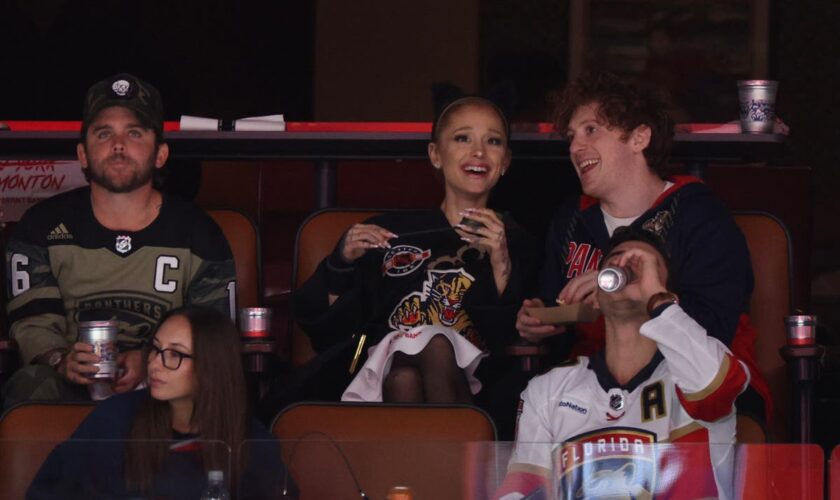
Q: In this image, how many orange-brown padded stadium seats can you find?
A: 6